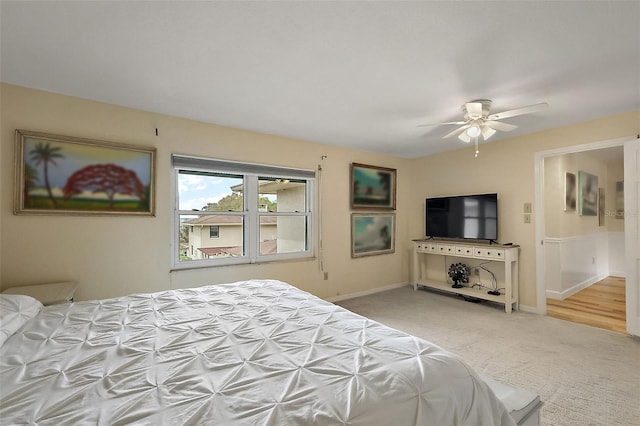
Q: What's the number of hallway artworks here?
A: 4